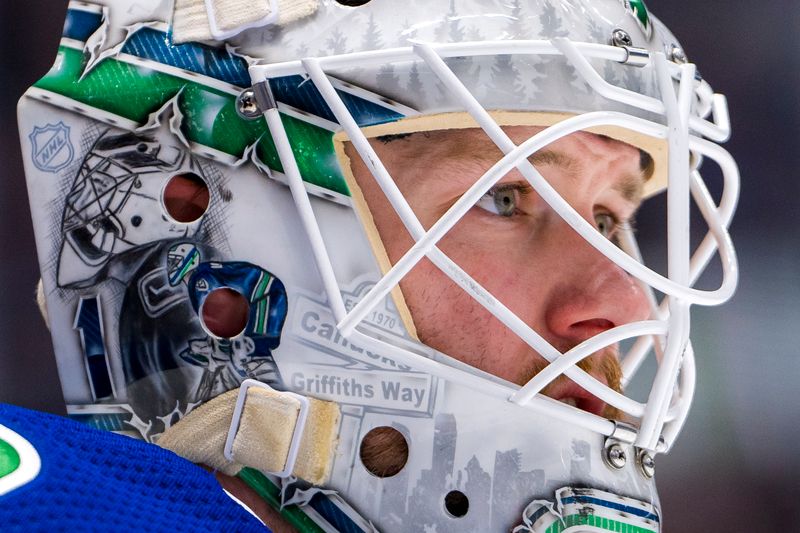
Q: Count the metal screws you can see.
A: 5